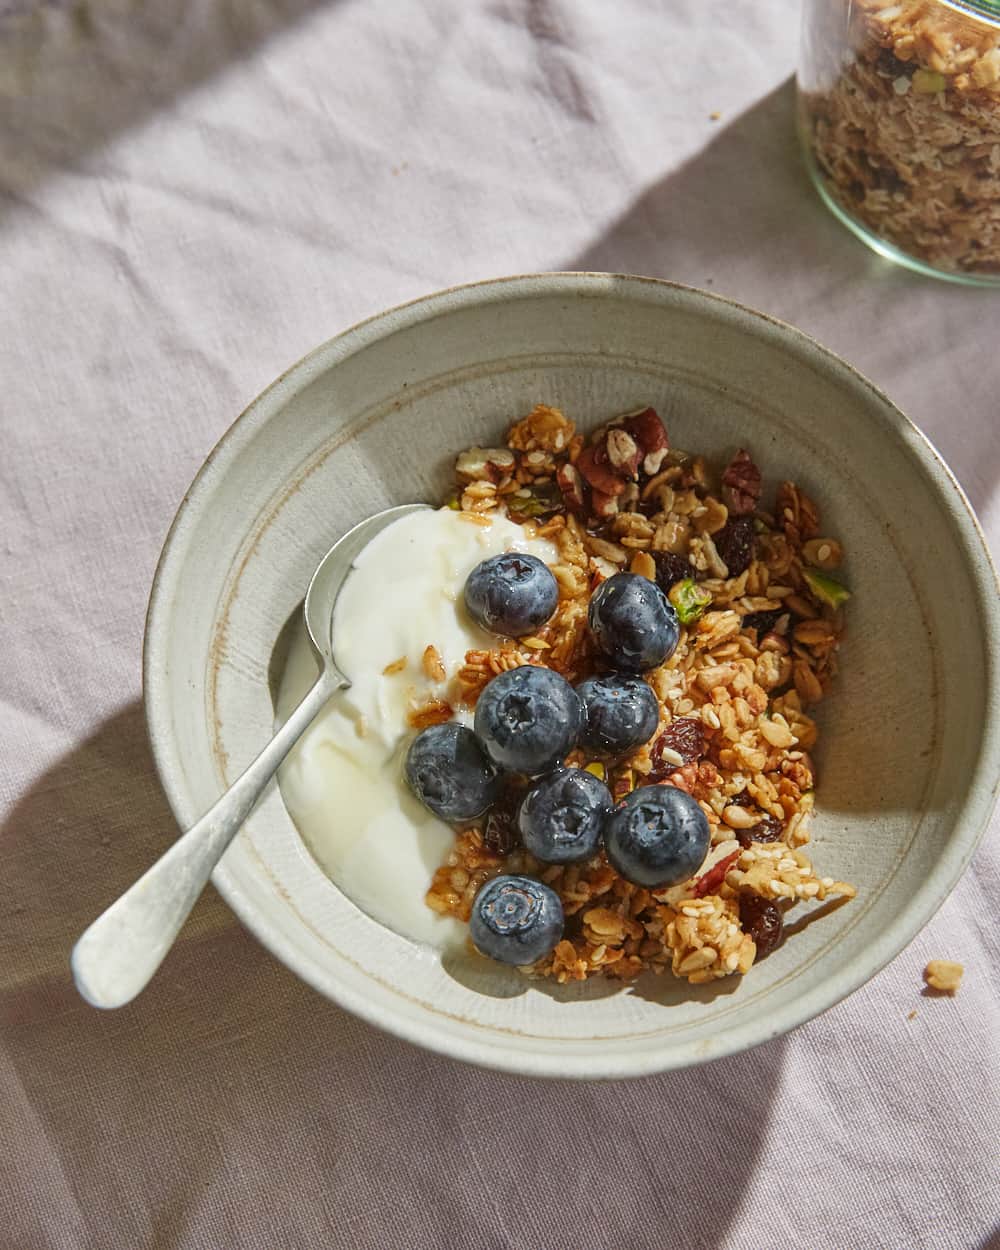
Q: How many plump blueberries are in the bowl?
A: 8